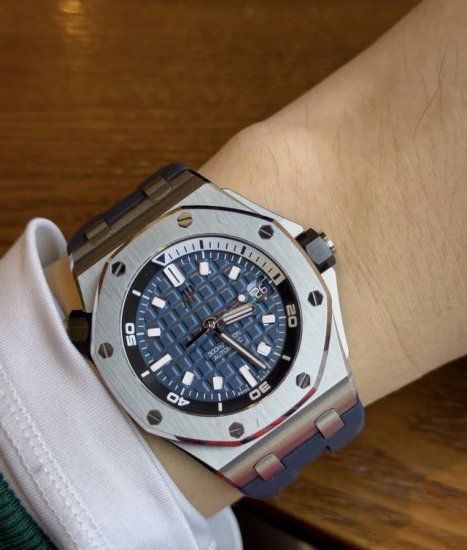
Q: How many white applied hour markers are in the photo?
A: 11